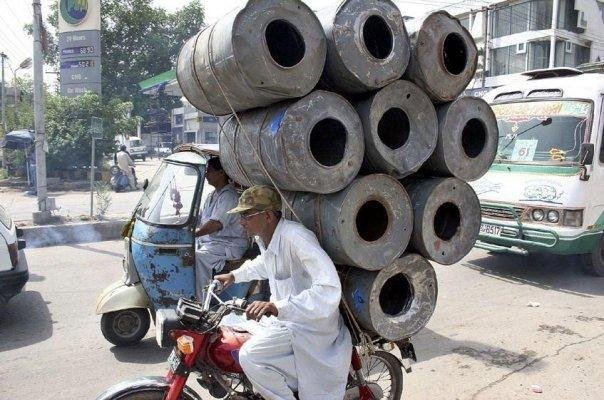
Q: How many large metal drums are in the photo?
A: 9